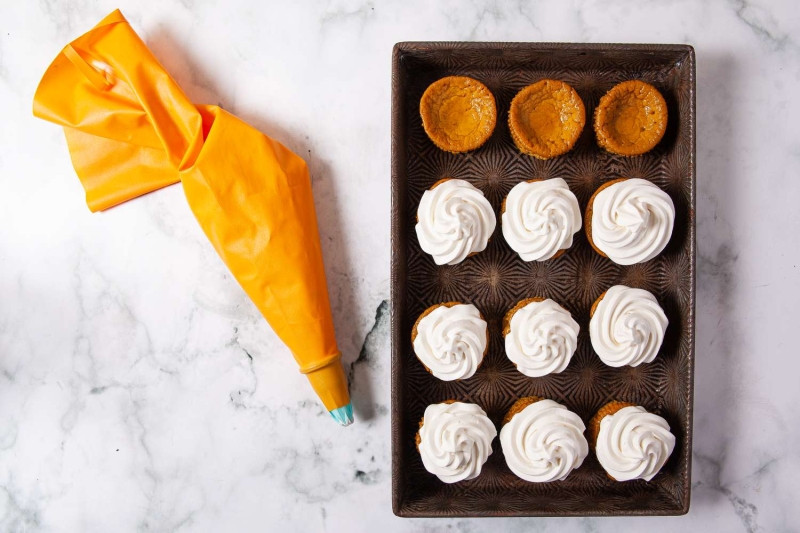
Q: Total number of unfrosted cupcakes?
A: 3